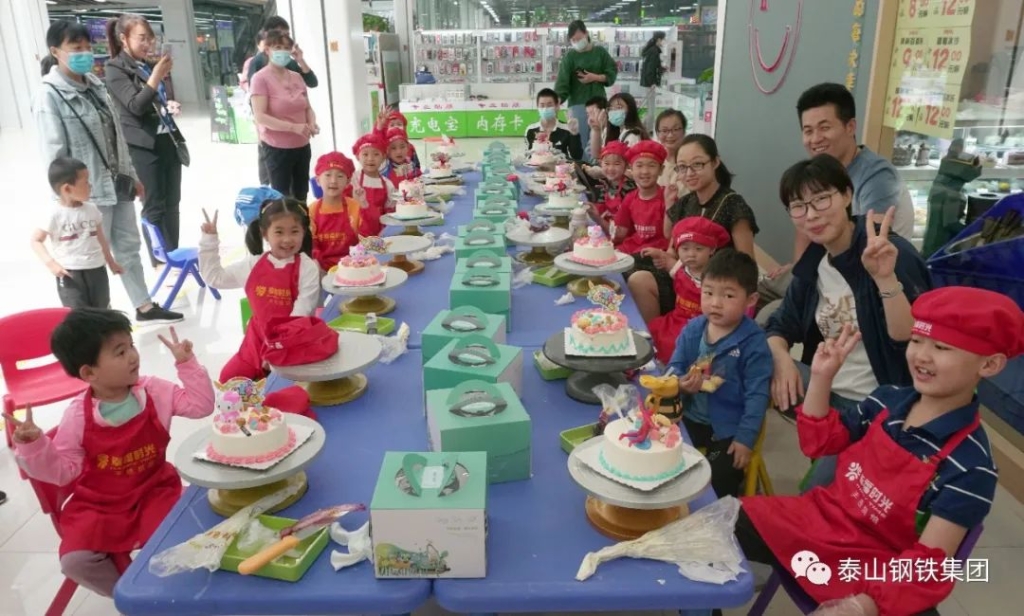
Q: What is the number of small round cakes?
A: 13